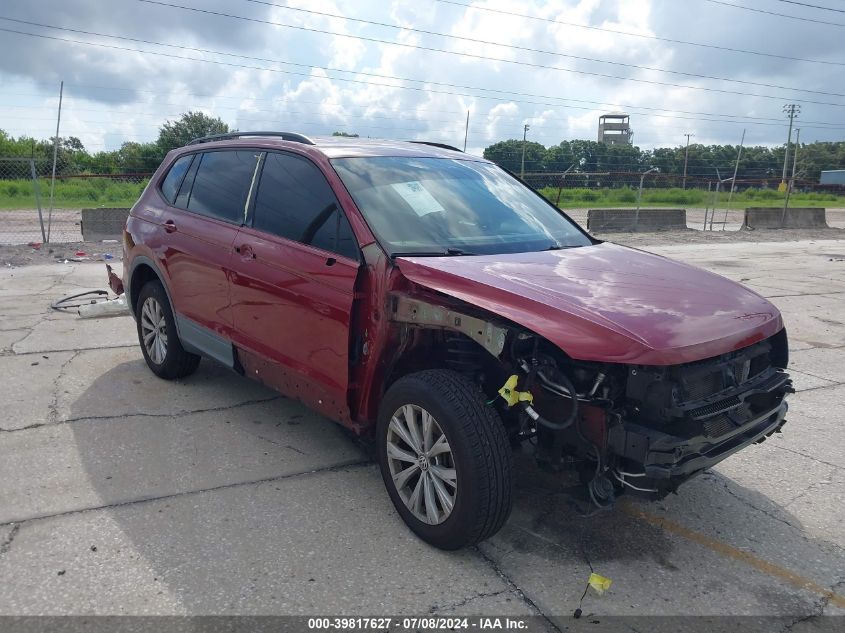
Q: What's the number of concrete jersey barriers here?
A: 3